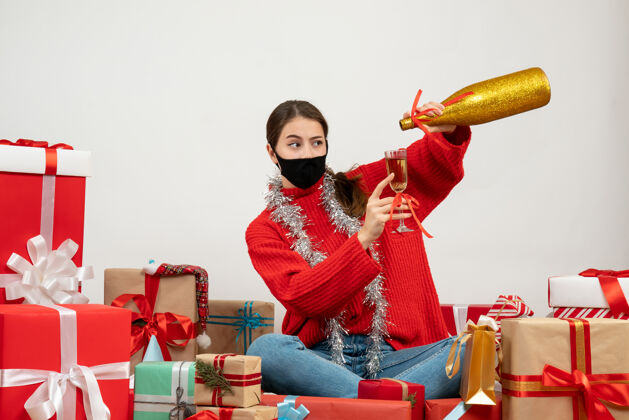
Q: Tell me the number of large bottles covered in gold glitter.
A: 1